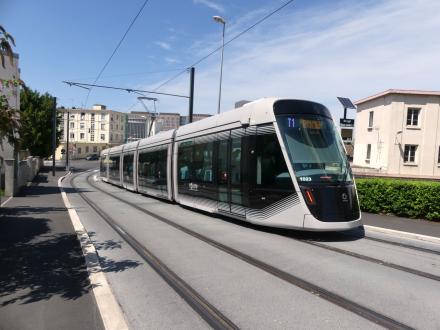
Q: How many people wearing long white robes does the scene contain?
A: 0